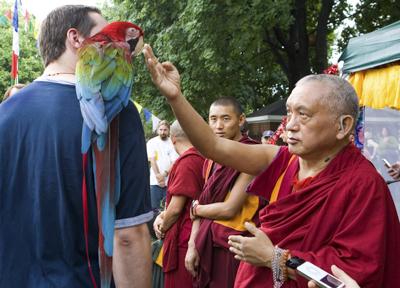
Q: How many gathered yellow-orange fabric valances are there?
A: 1